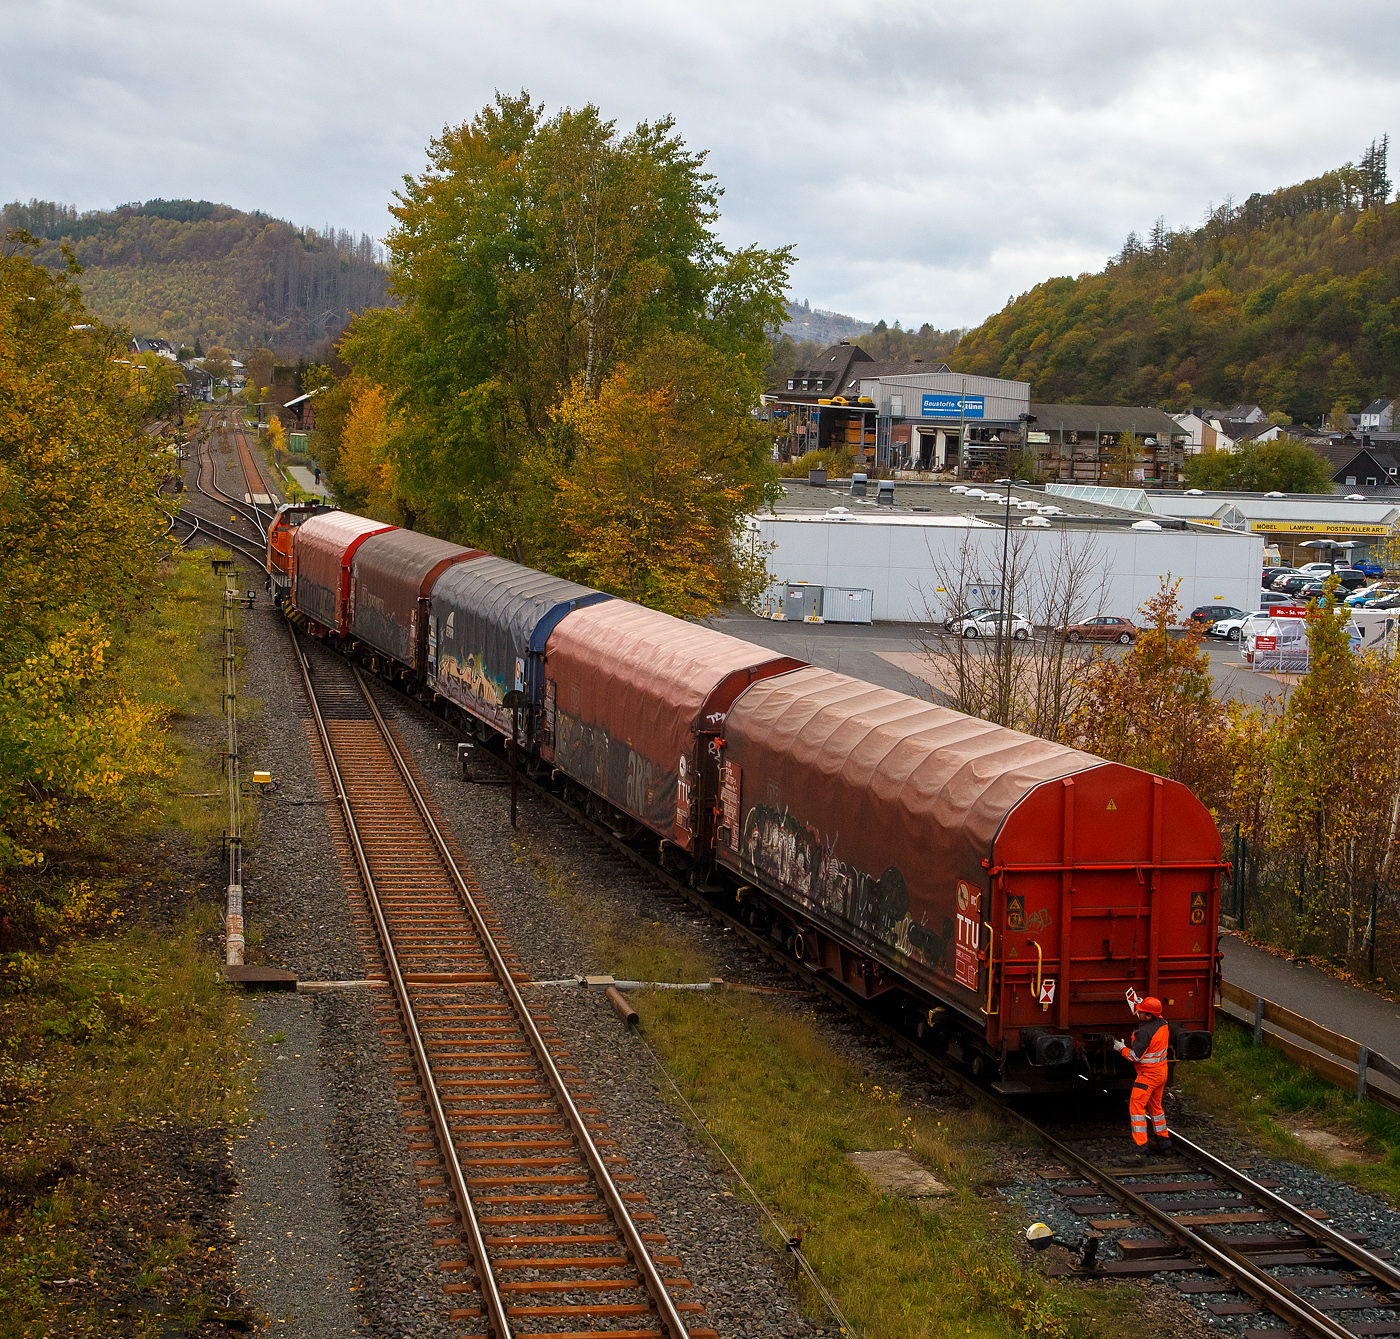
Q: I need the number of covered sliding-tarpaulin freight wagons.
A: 5